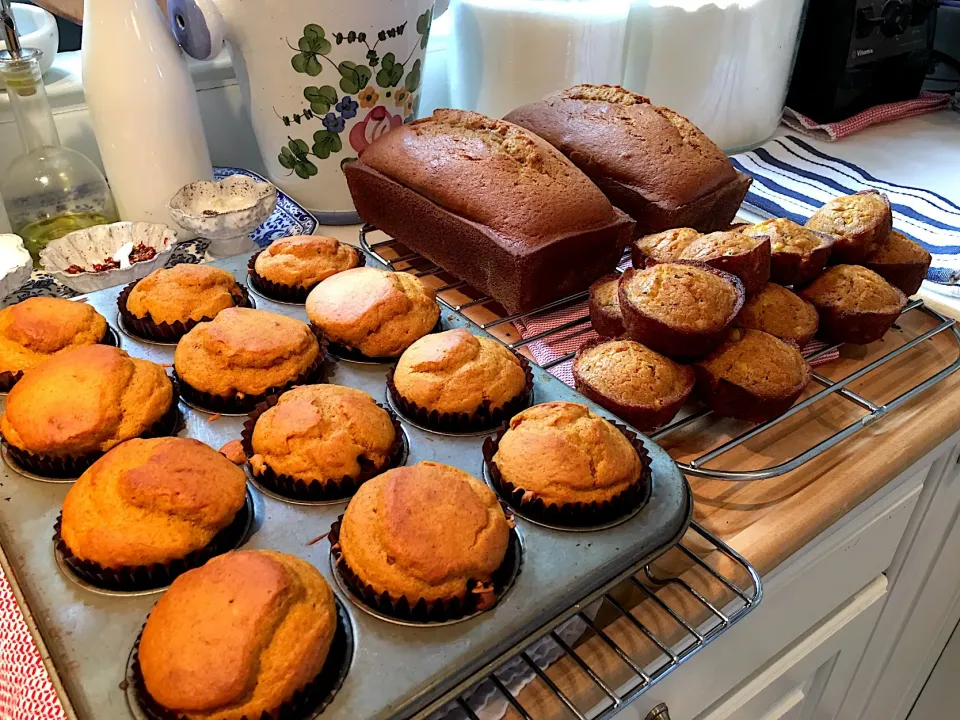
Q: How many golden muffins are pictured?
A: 12